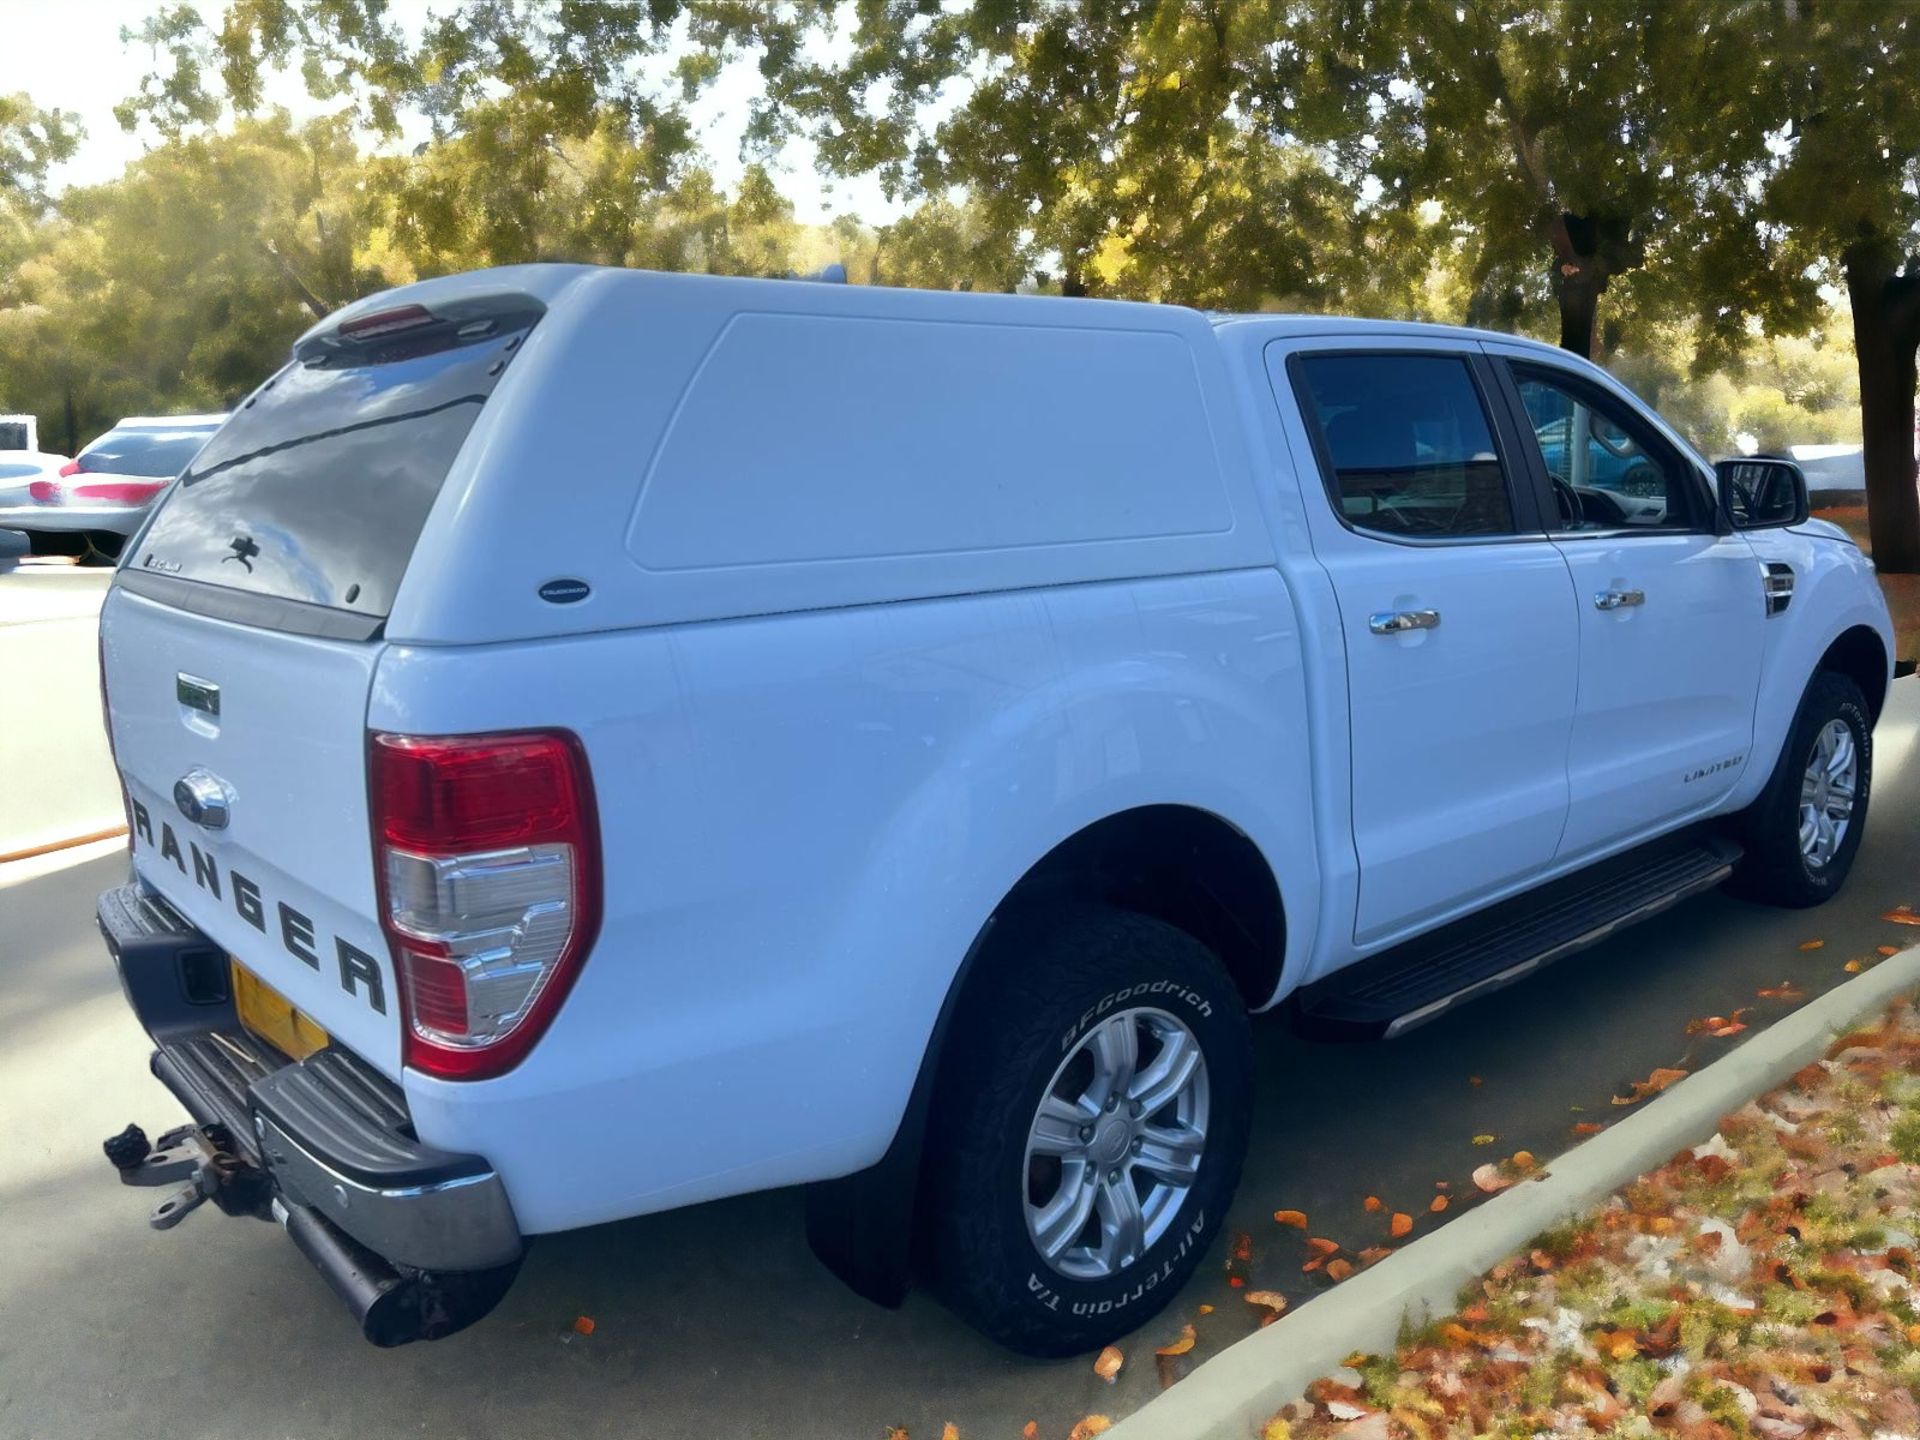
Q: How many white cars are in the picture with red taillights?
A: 2